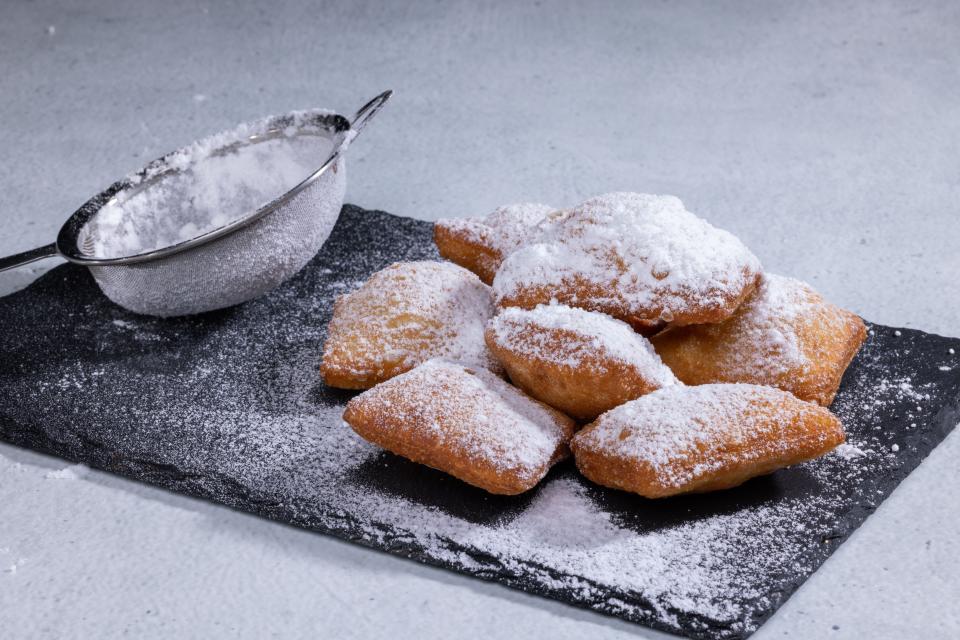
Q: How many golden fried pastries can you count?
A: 7